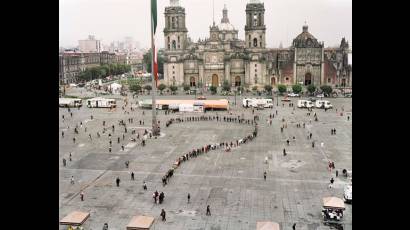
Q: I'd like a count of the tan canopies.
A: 4